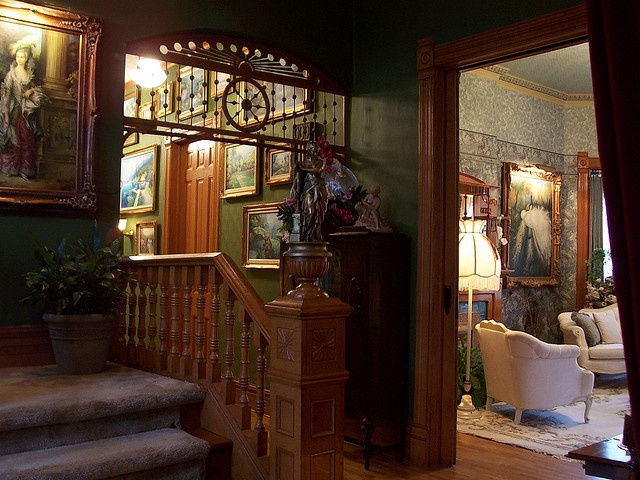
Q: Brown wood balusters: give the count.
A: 12